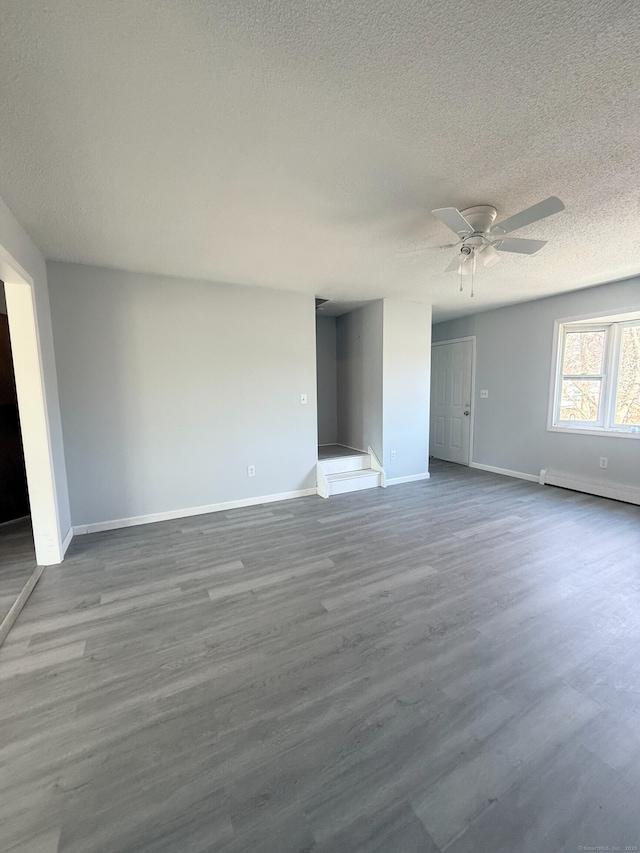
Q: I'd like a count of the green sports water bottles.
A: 0